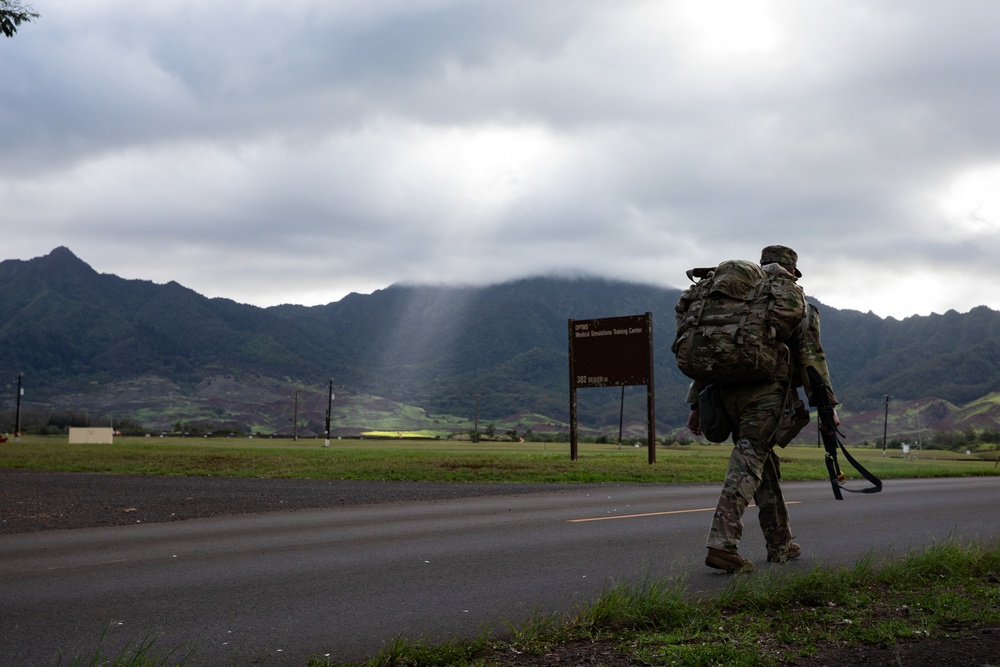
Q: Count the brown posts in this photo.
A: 2